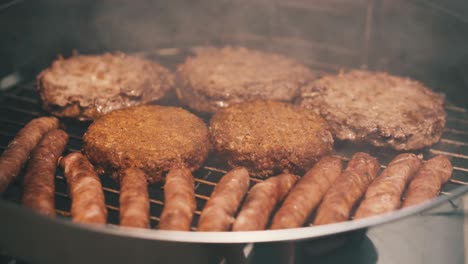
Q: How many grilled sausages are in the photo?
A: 11